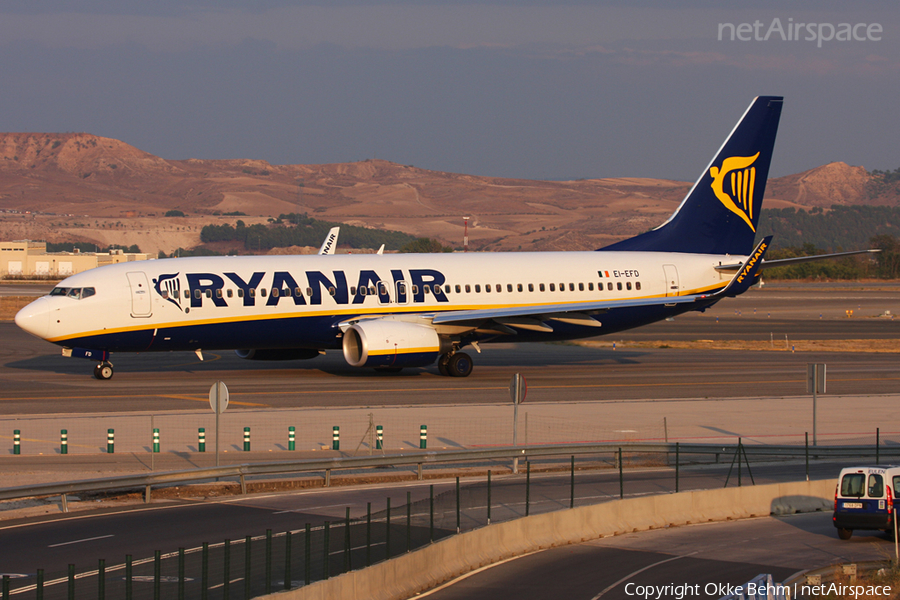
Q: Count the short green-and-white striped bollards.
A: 10